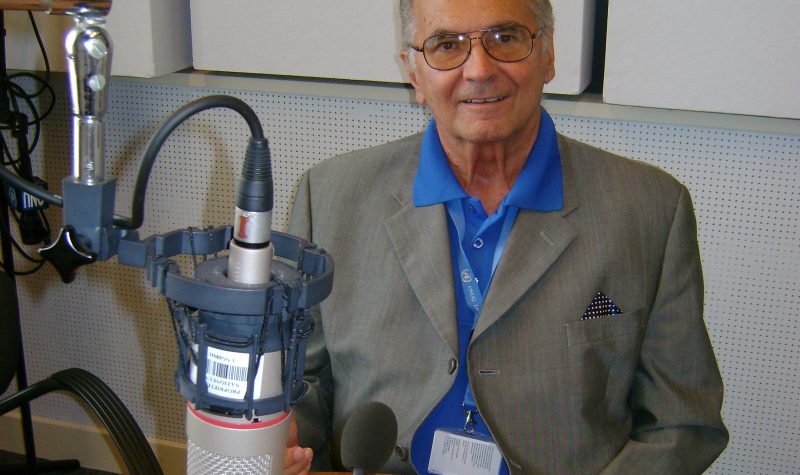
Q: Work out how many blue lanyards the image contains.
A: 1